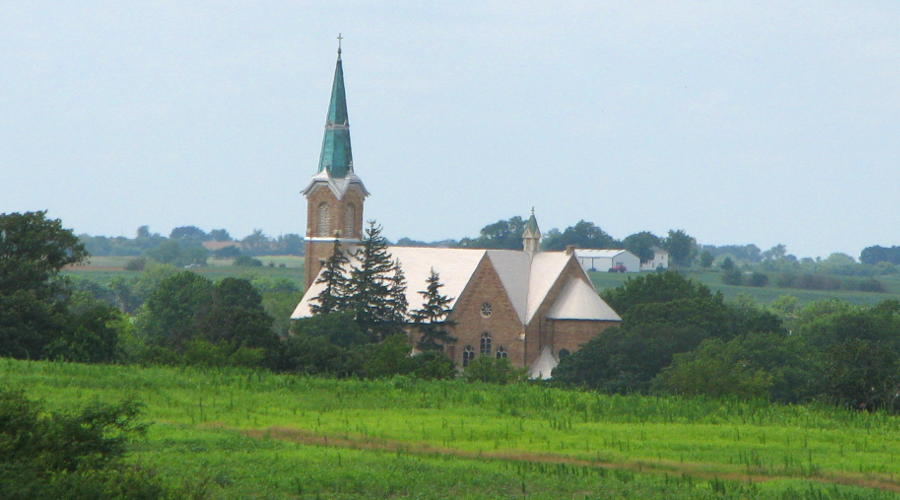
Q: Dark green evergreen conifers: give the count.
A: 4